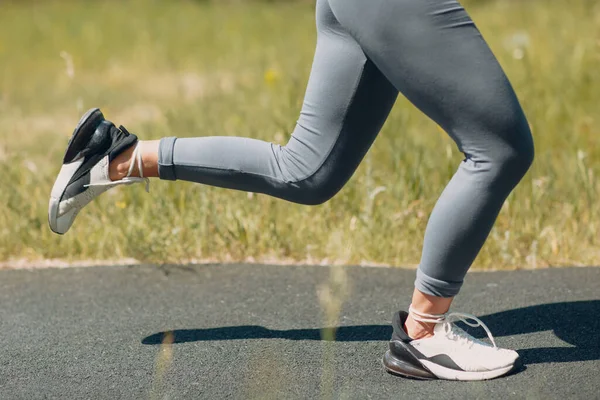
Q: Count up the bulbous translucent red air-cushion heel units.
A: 0